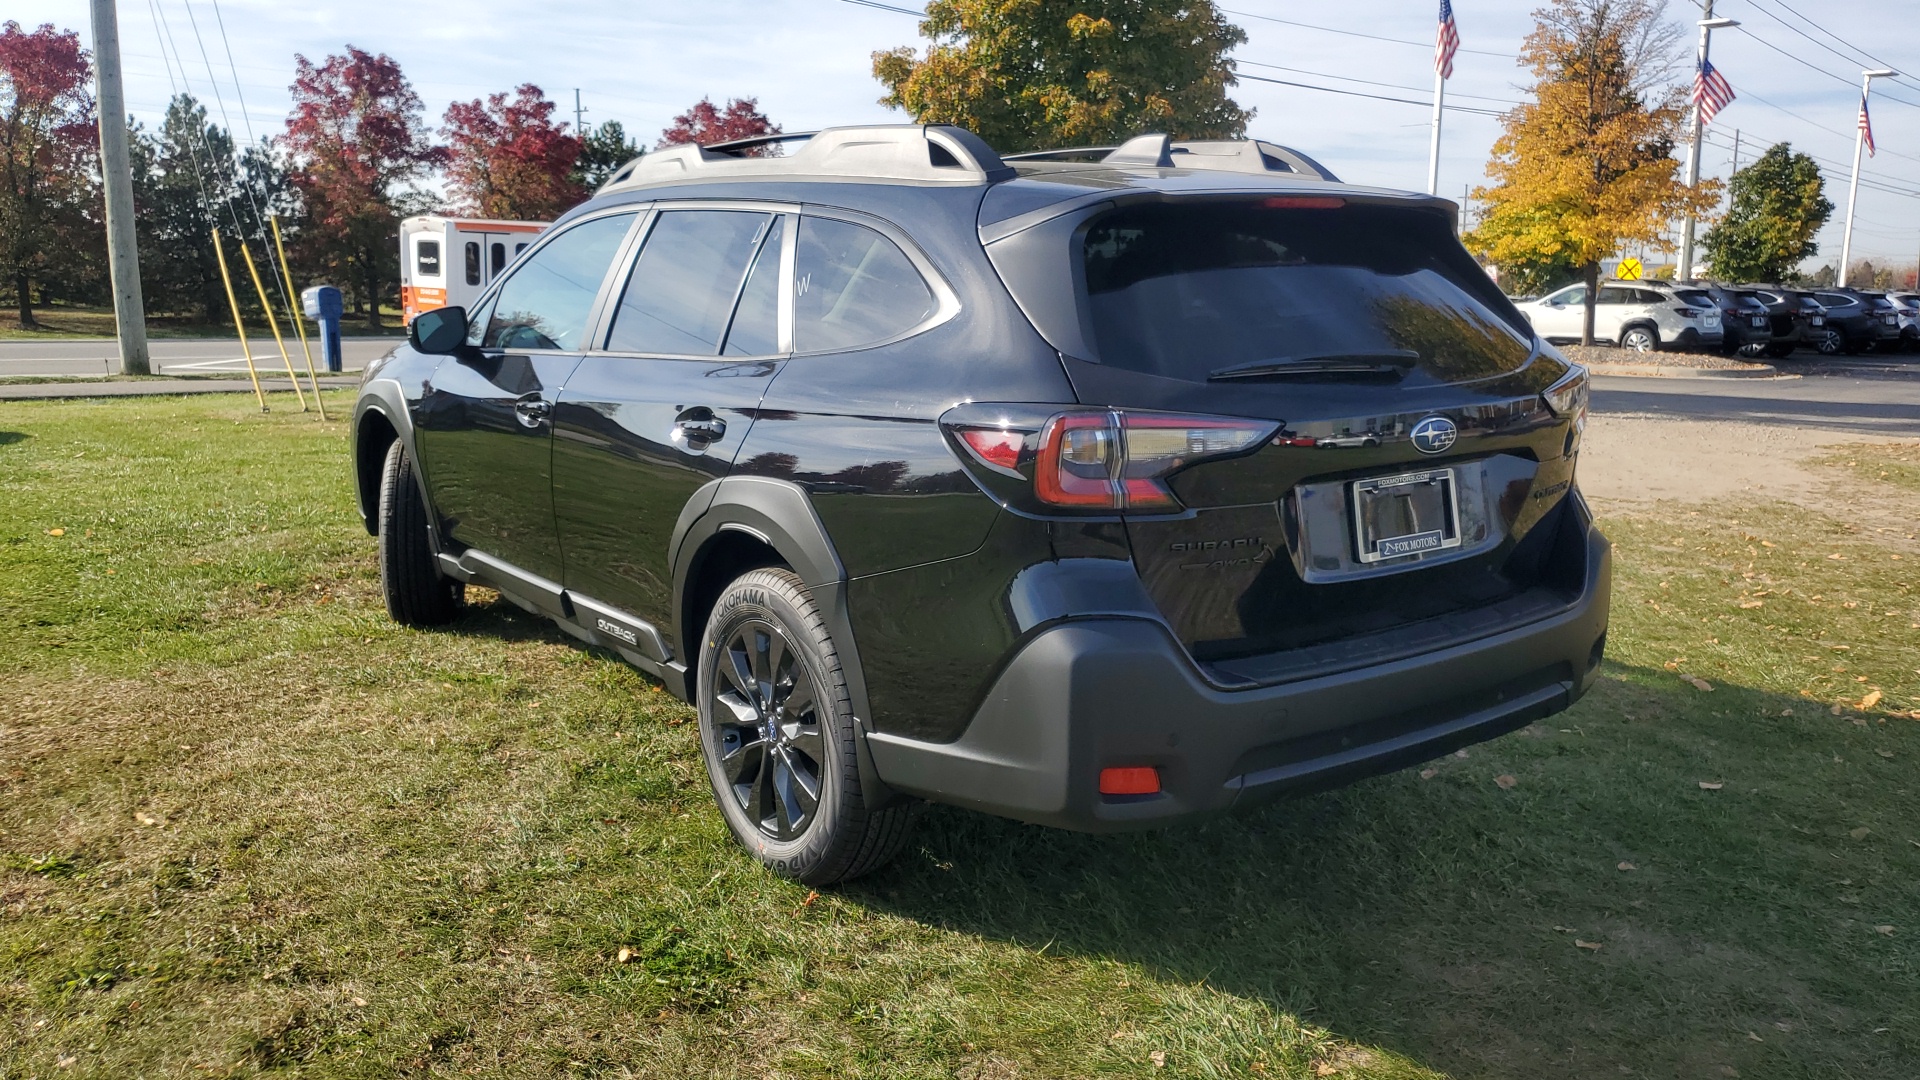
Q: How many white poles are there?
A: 3